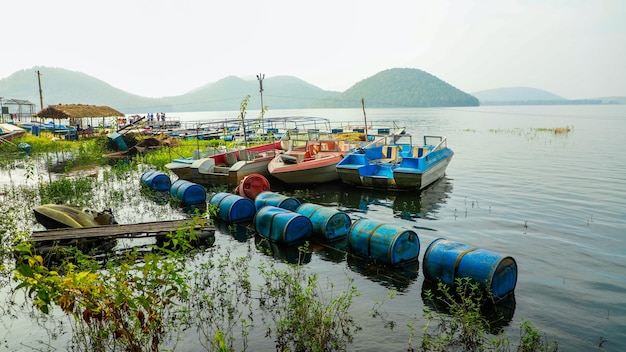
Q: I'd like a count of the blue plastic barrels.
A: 8